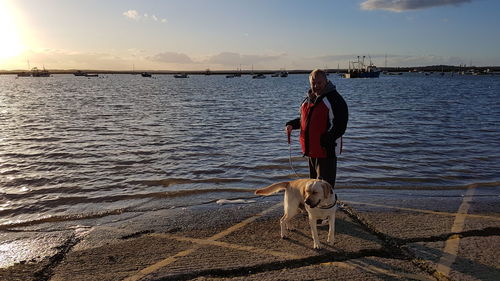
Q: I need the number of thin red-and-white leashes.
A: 1